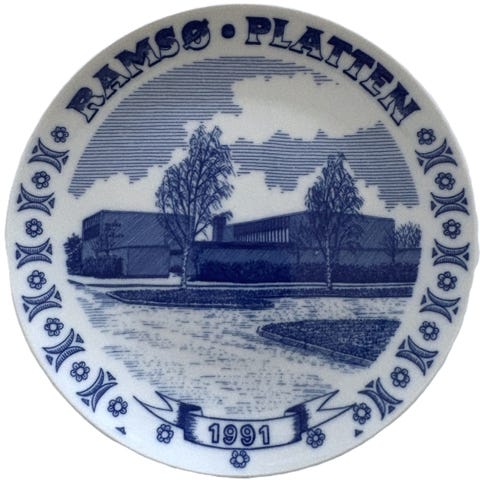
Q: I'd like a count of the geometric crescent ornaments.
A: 12